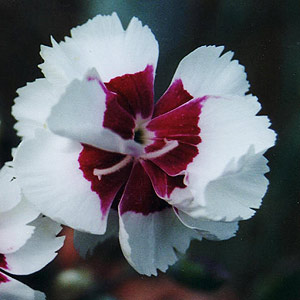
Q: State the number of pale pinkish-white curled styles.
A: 2